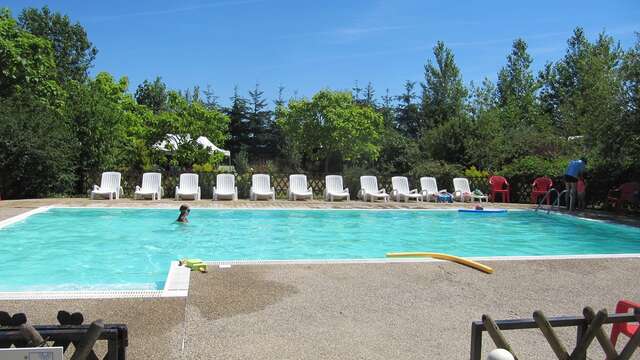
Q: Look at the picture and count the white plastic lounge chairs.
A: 11